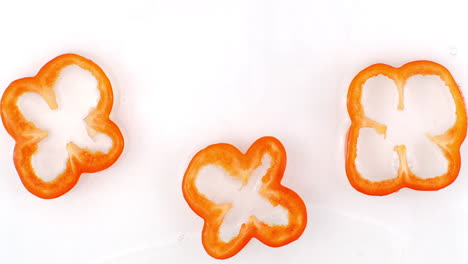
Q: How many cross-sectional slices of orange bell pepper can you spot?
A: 3